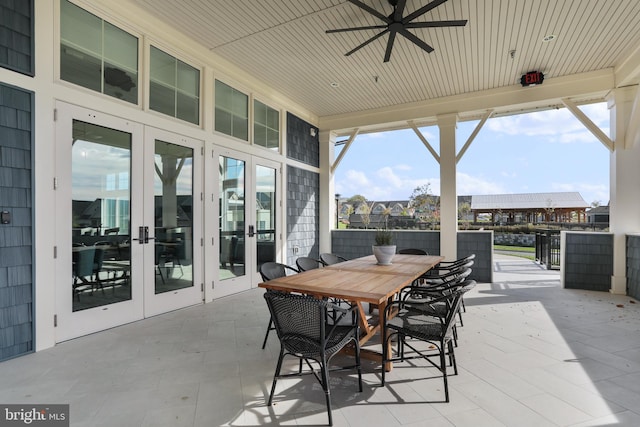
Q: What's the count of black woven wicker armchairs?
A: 9